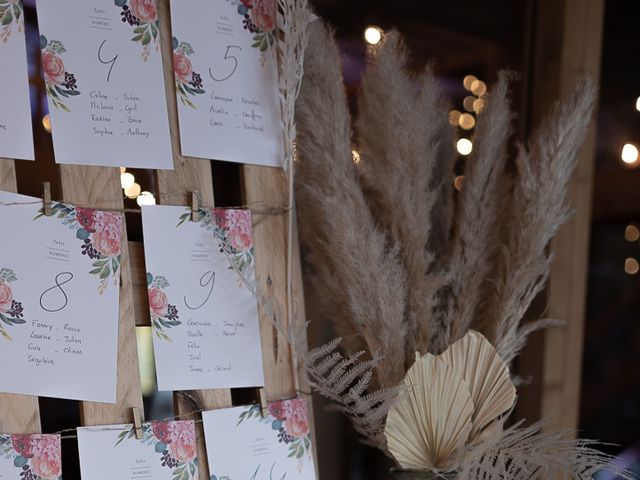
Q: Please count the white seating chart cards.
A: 8